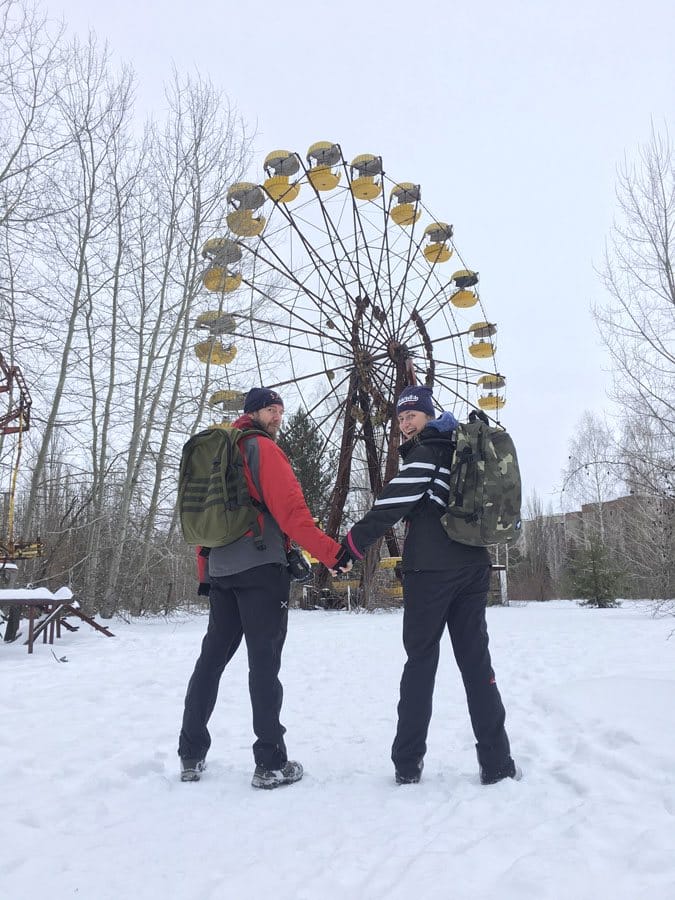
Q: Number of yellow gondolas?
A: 12